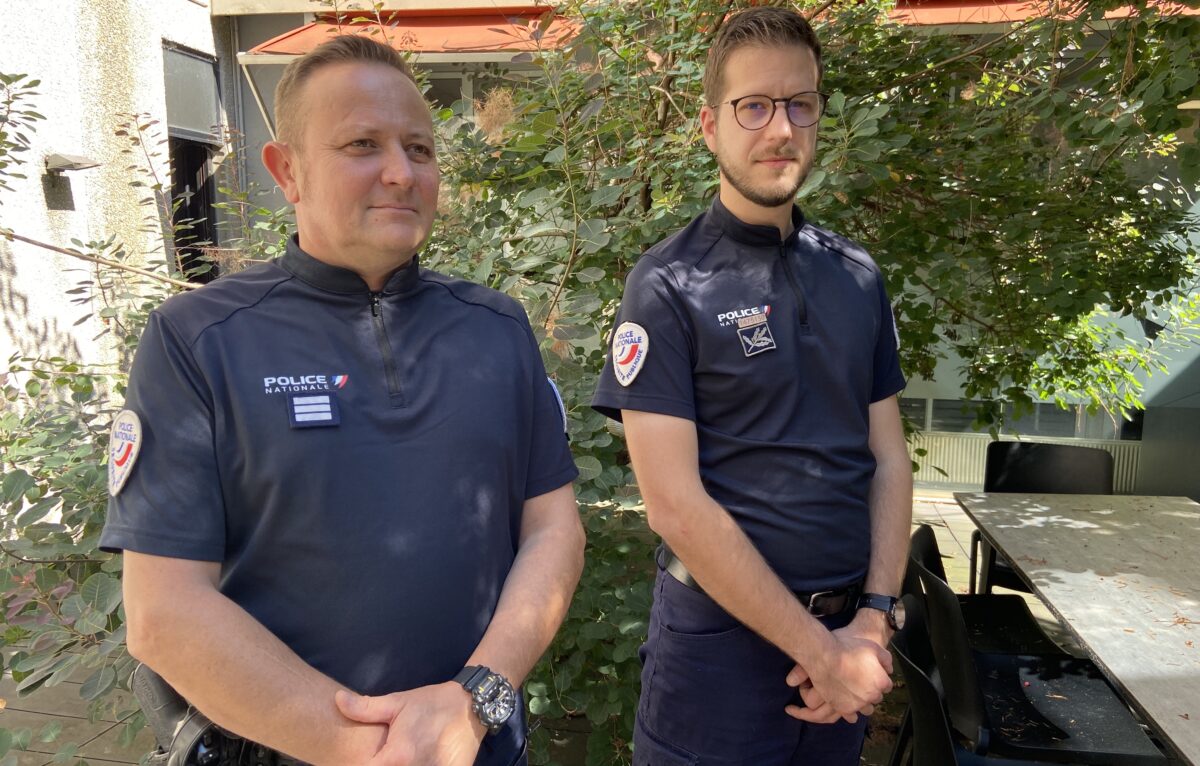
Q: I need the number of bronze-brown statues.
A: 0